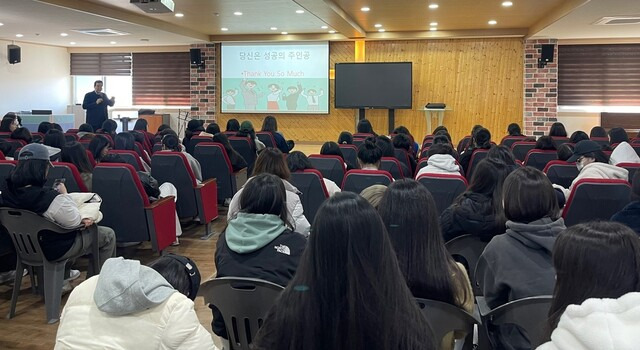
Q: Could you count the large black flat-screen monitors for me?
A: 1